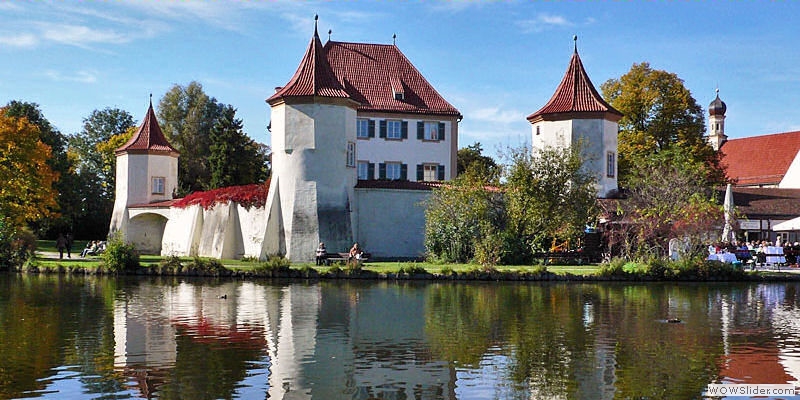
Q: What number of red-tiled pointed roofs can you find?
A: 3